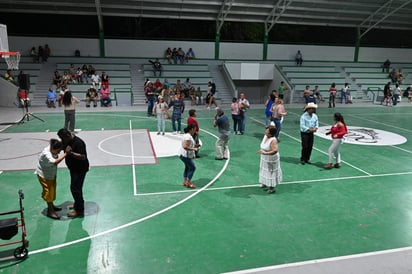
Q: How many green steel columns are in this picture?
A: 4